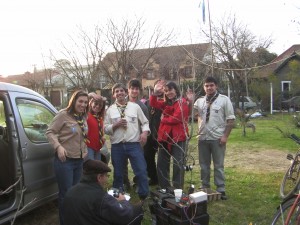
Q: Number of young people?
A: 7